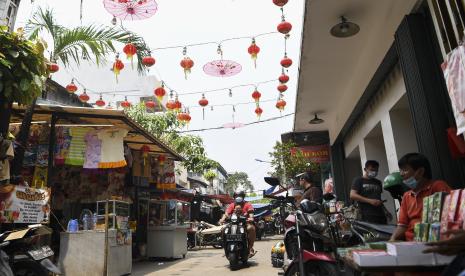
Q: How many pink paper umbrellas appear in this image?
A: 3